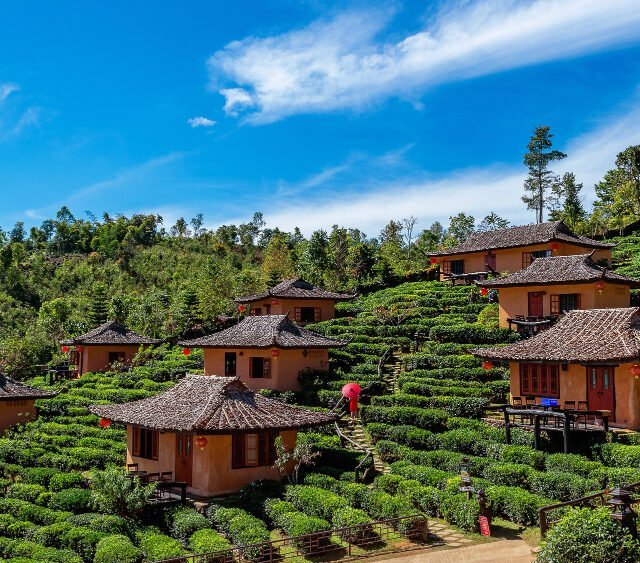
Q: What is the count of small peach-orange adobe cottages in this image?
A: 8